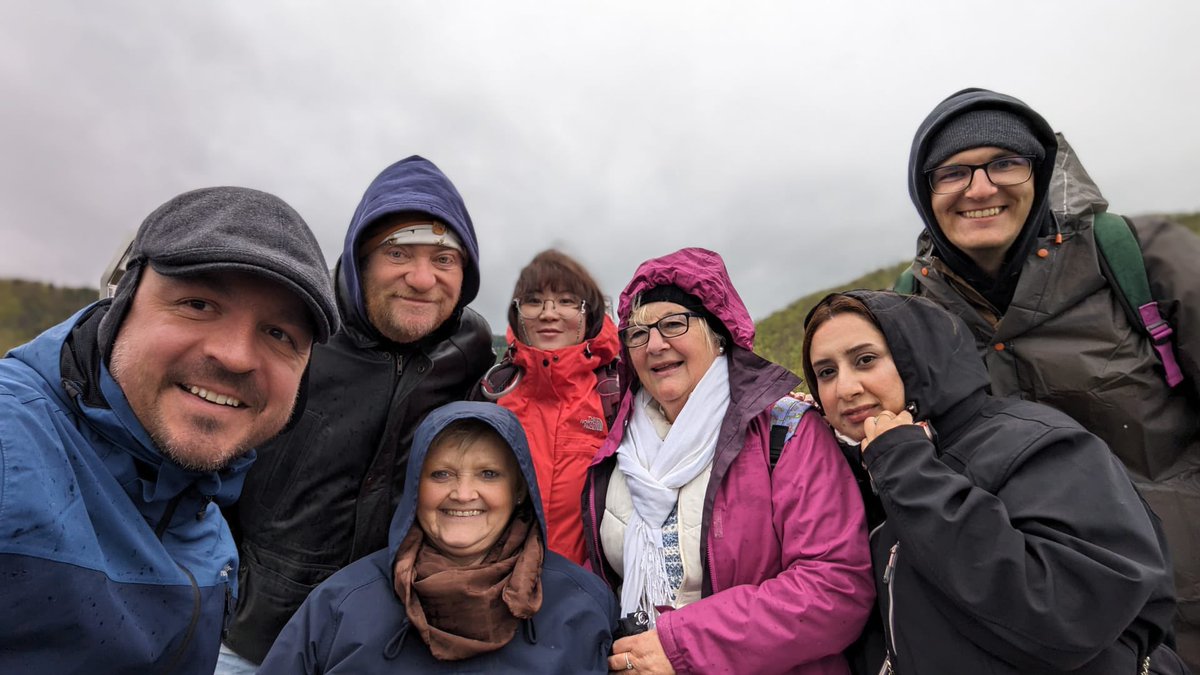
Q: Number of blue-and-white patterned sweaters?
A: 1